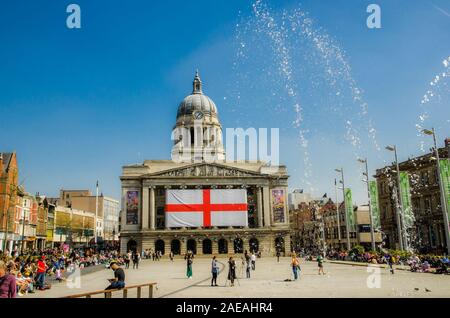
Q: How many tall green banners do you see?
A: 4